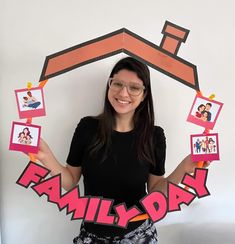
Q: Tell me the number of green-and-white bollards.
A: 0